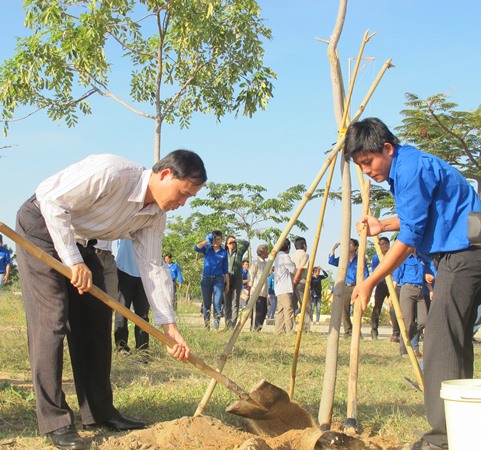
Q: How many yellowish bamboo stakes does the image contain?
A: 3